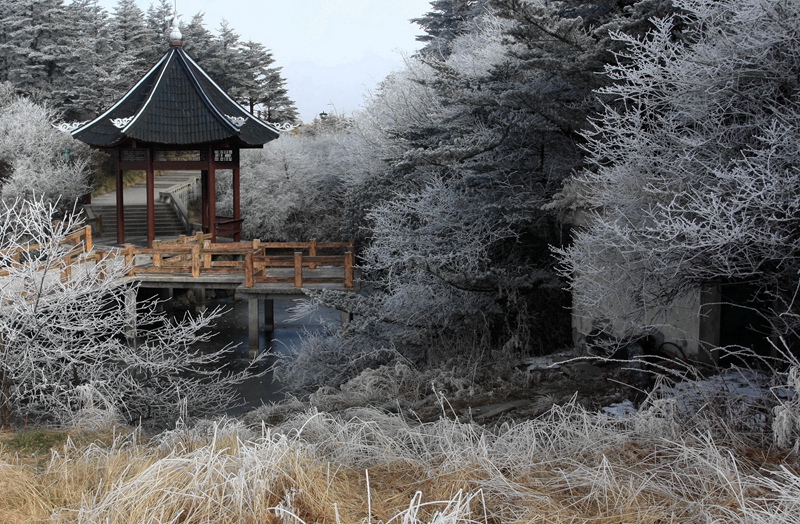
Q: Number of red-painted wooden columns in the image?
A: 5